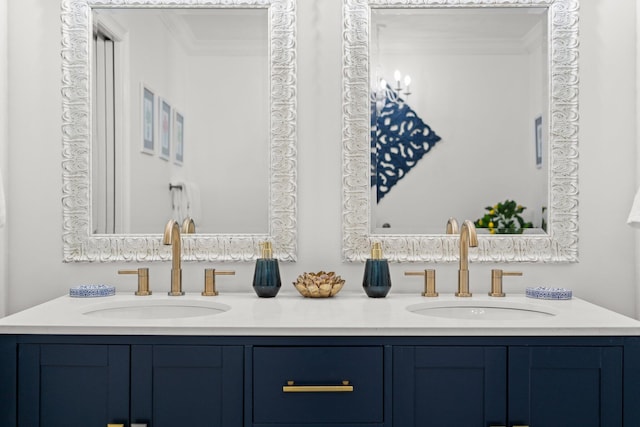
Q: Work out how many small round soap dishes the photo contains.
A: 2